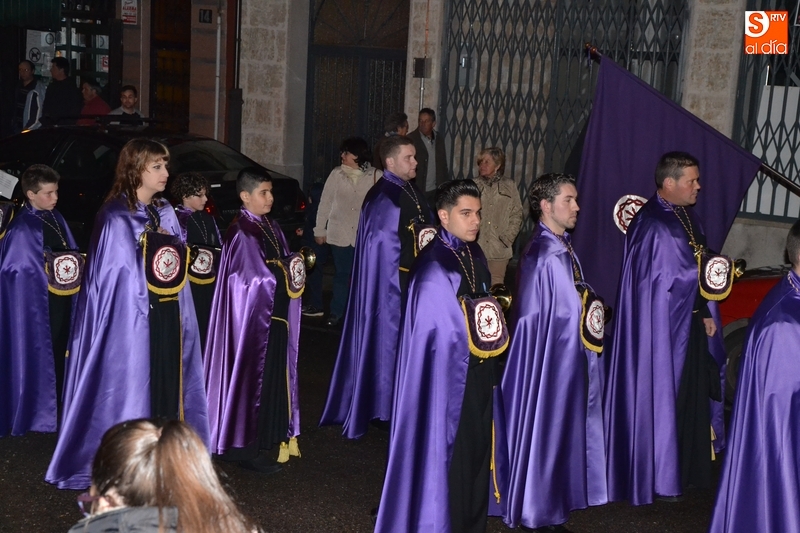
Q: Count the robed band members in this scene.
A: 9